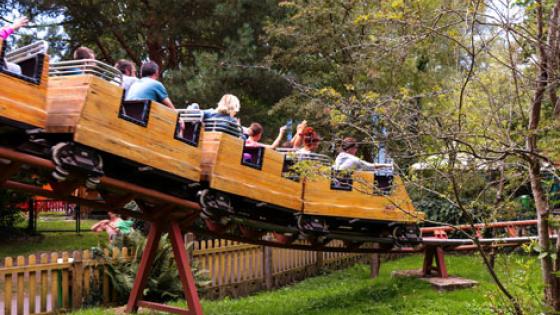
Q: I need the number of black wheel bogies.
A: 4